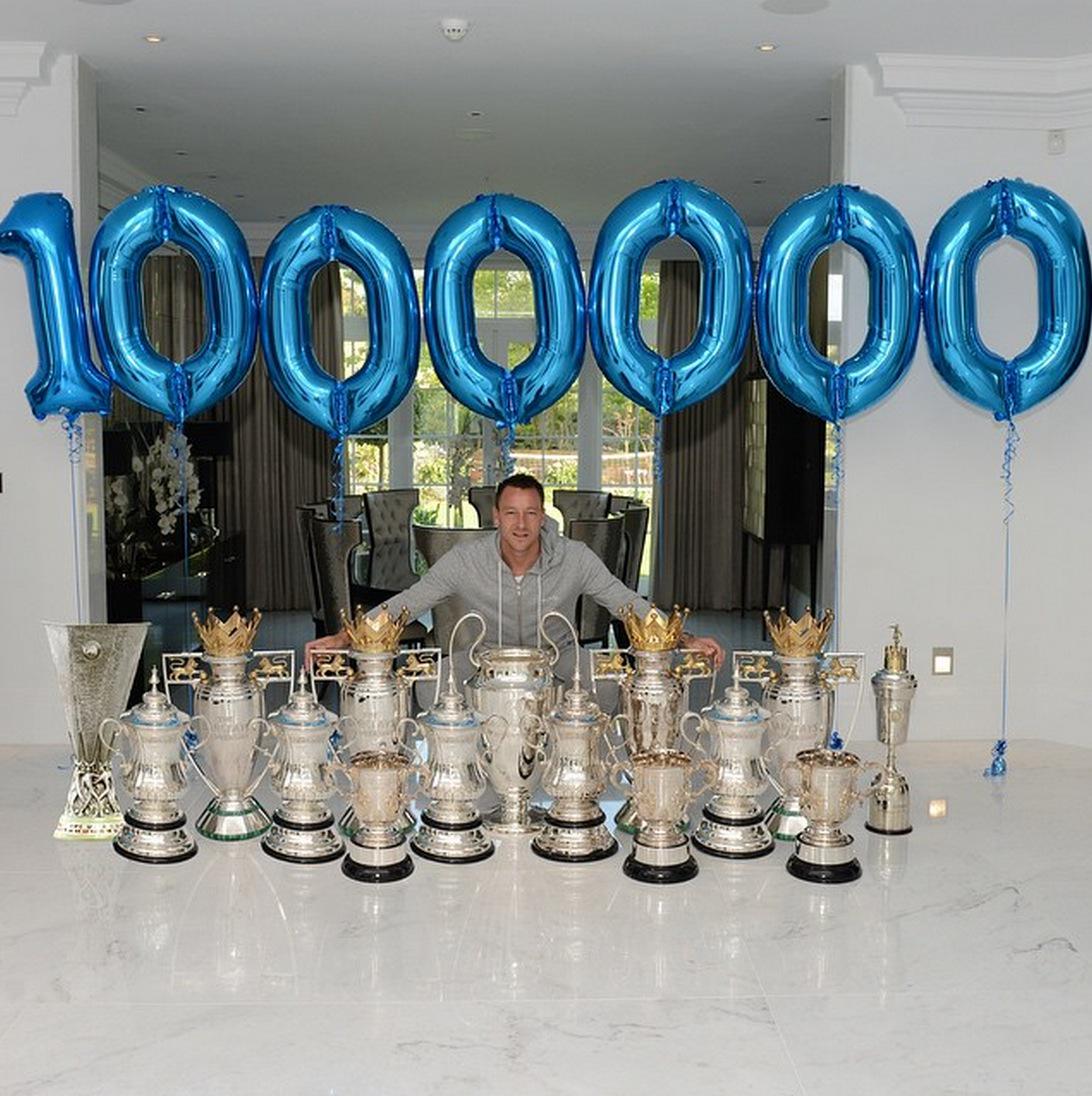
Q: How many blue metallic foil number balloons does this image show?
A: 7